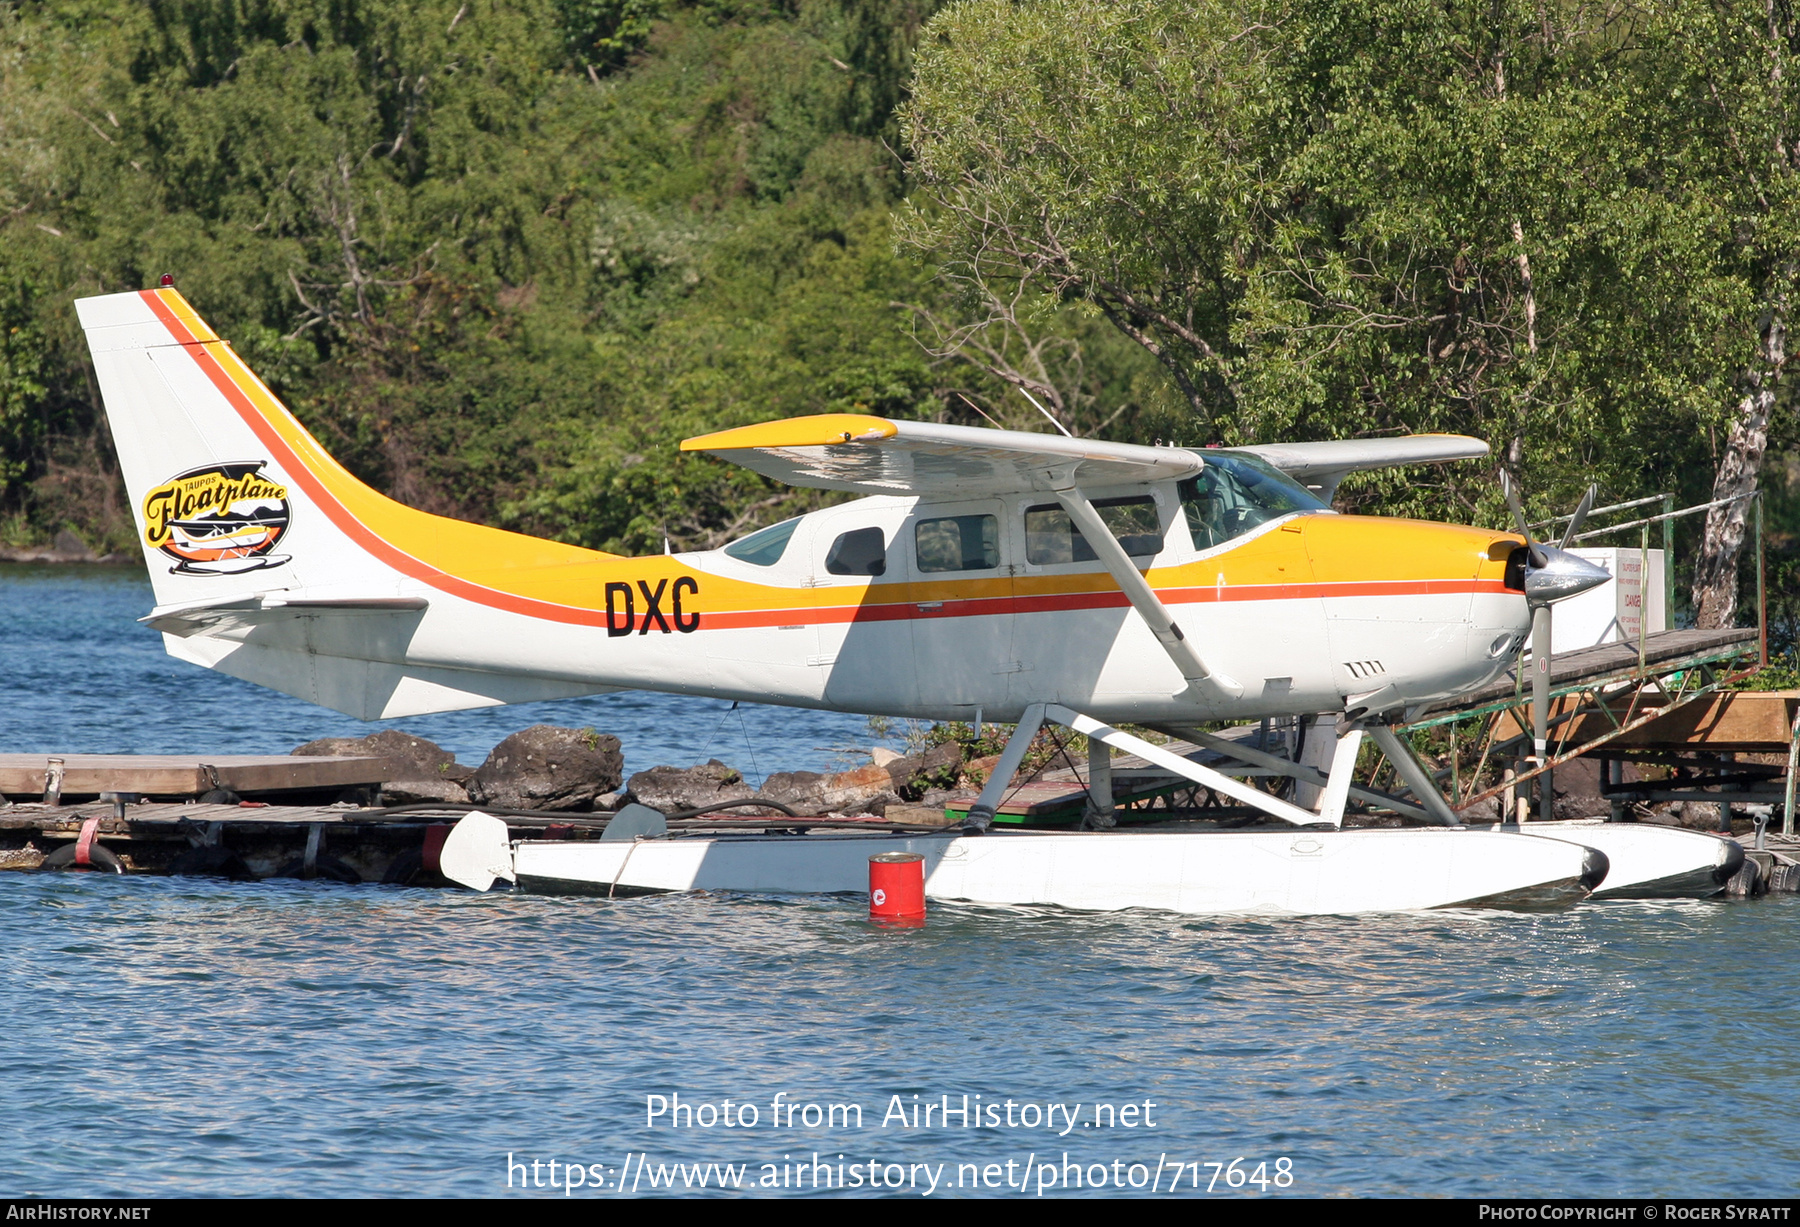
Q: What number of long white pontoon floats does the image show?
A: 2